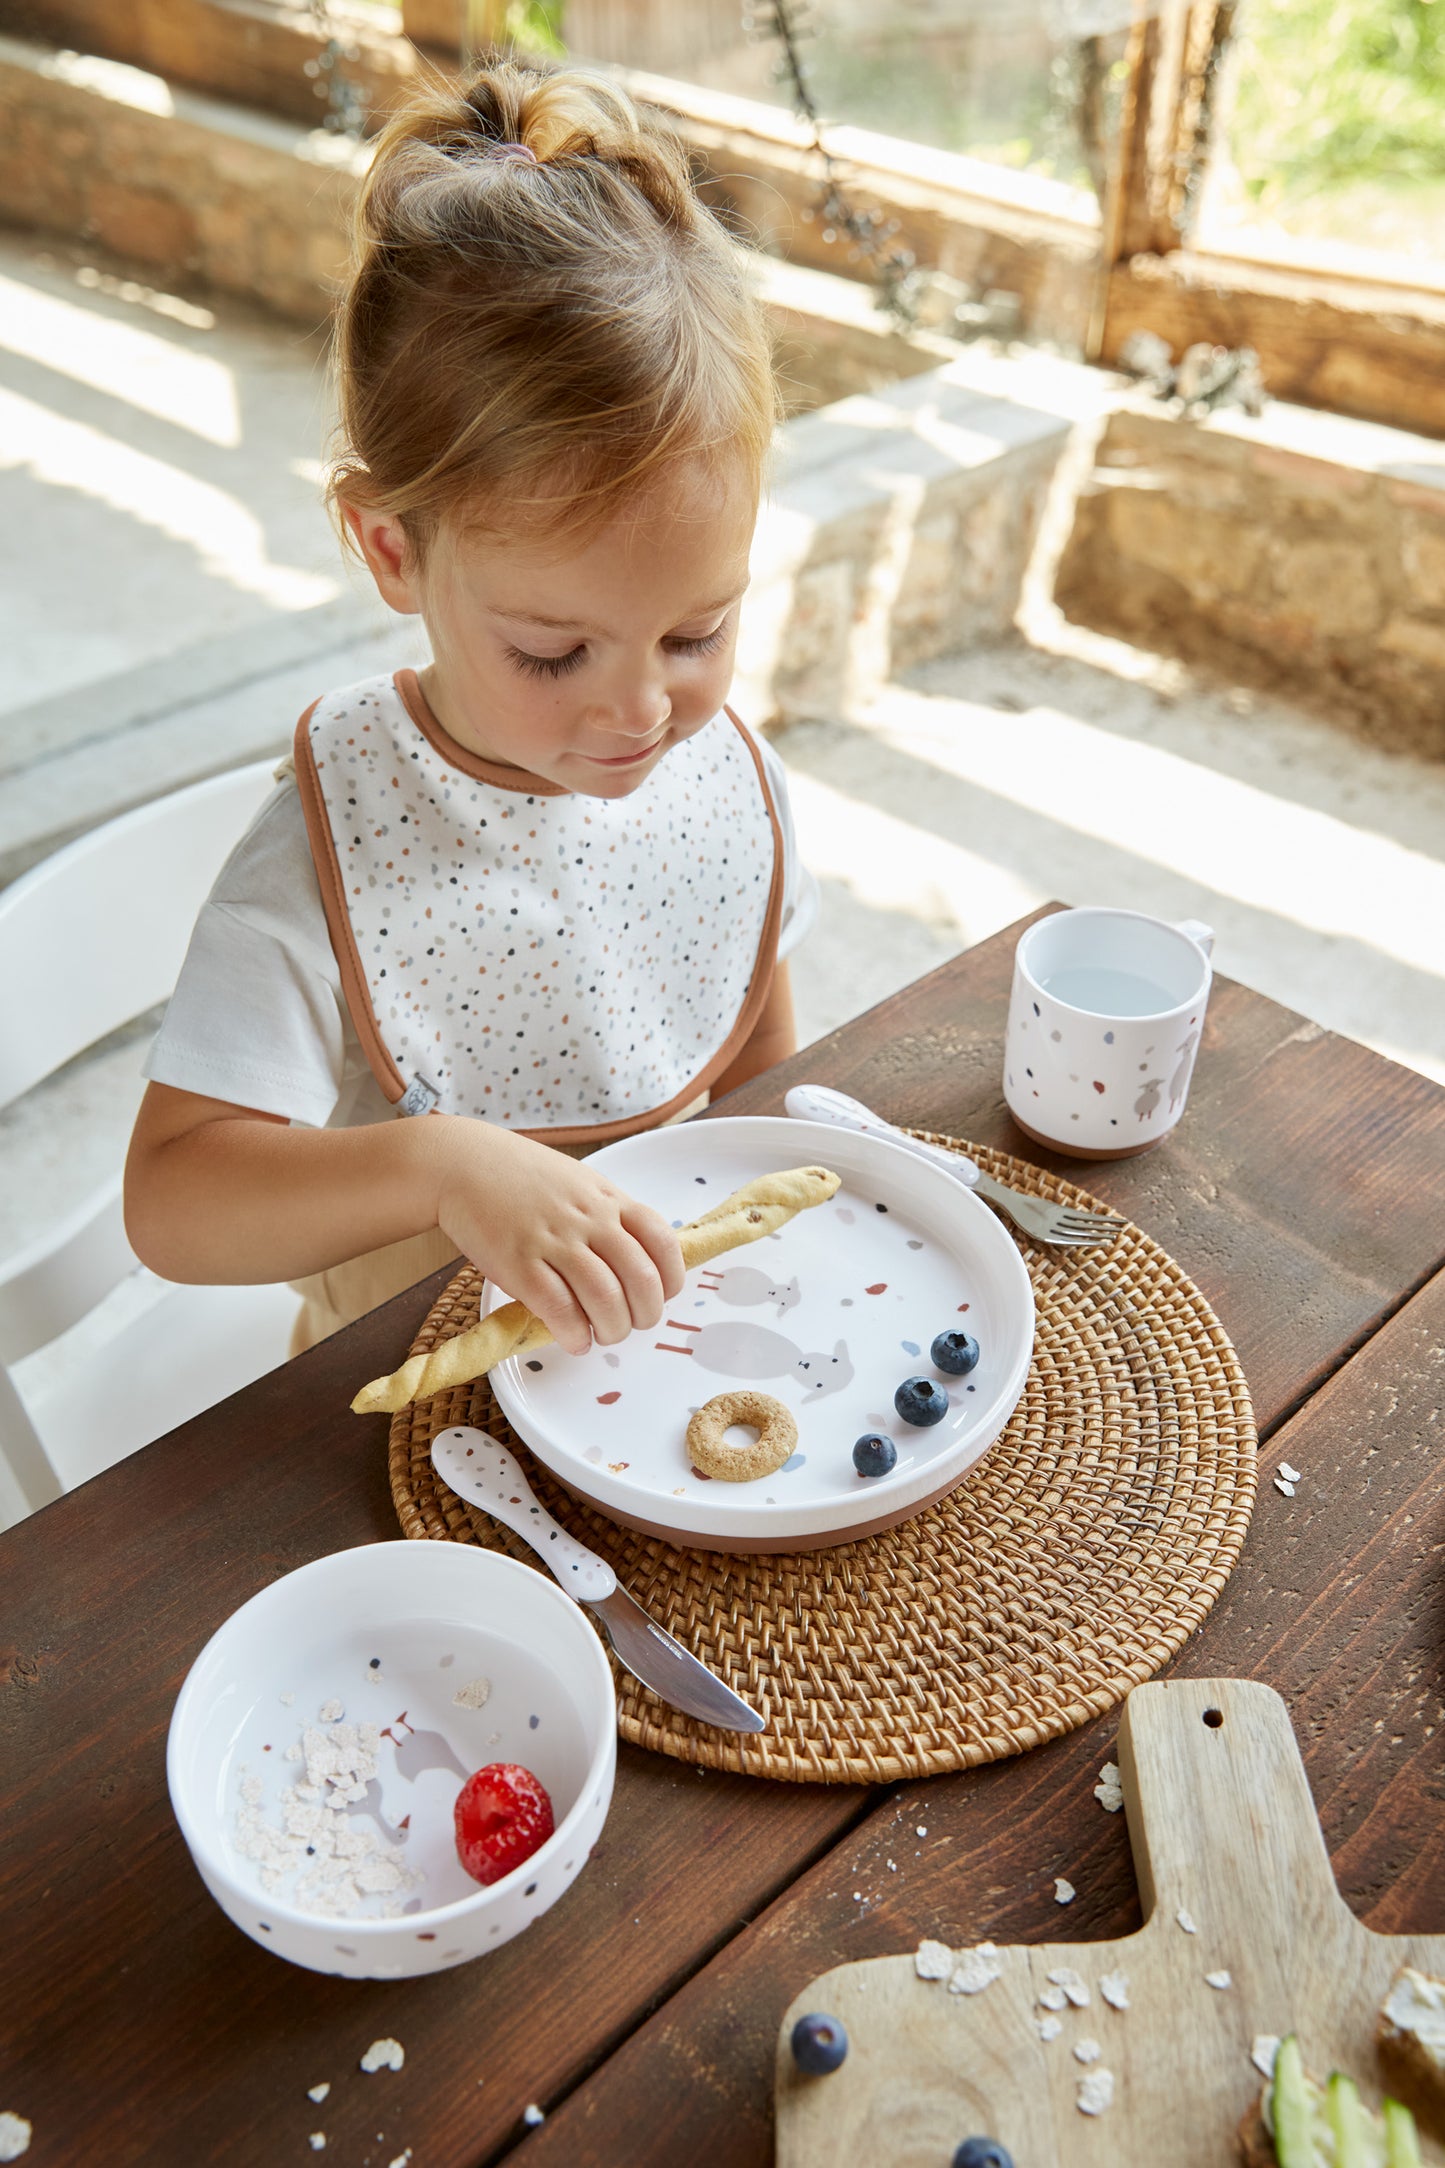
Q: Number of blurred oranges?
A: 0